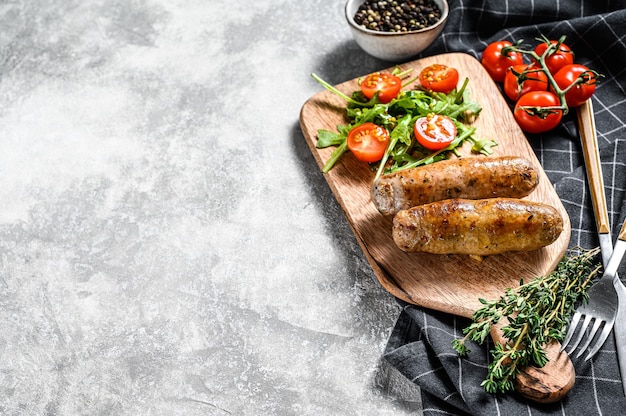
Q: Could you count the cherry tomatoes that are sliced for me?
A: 4